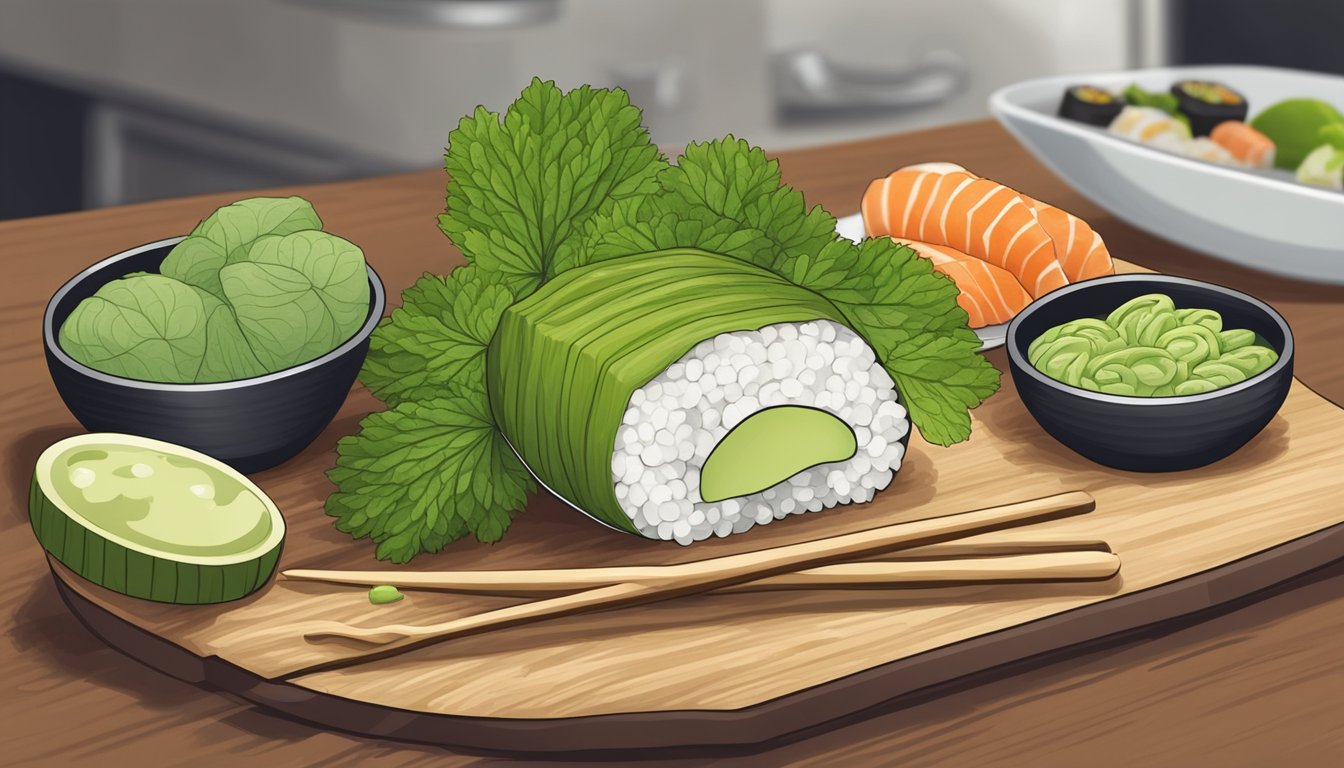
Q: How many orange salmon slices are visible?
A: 3